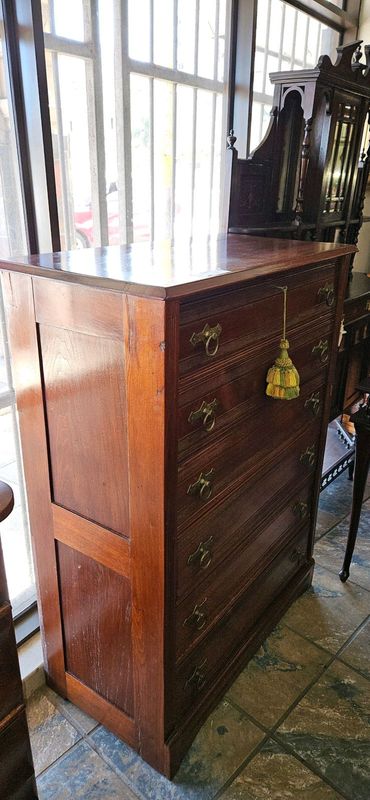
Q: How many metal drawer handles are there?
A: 12